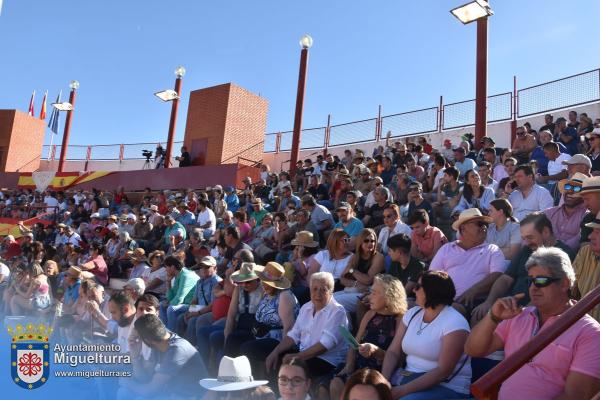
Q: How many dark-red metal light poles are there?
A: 4